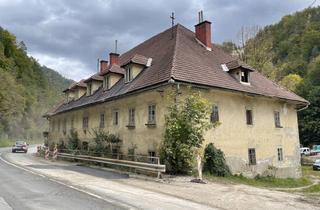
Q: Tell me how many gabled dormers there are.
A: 6